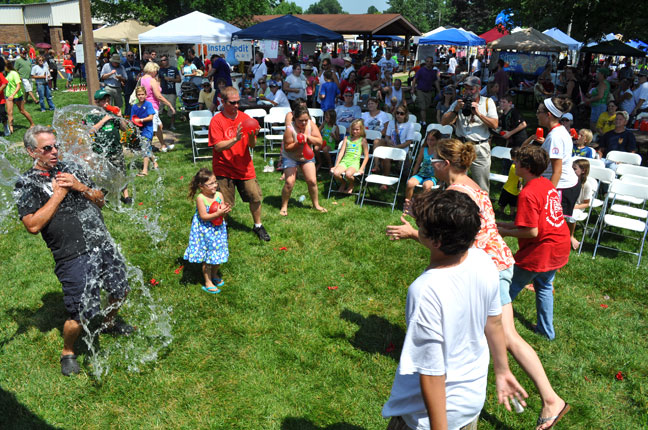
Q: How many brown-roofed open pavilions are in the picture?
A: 1